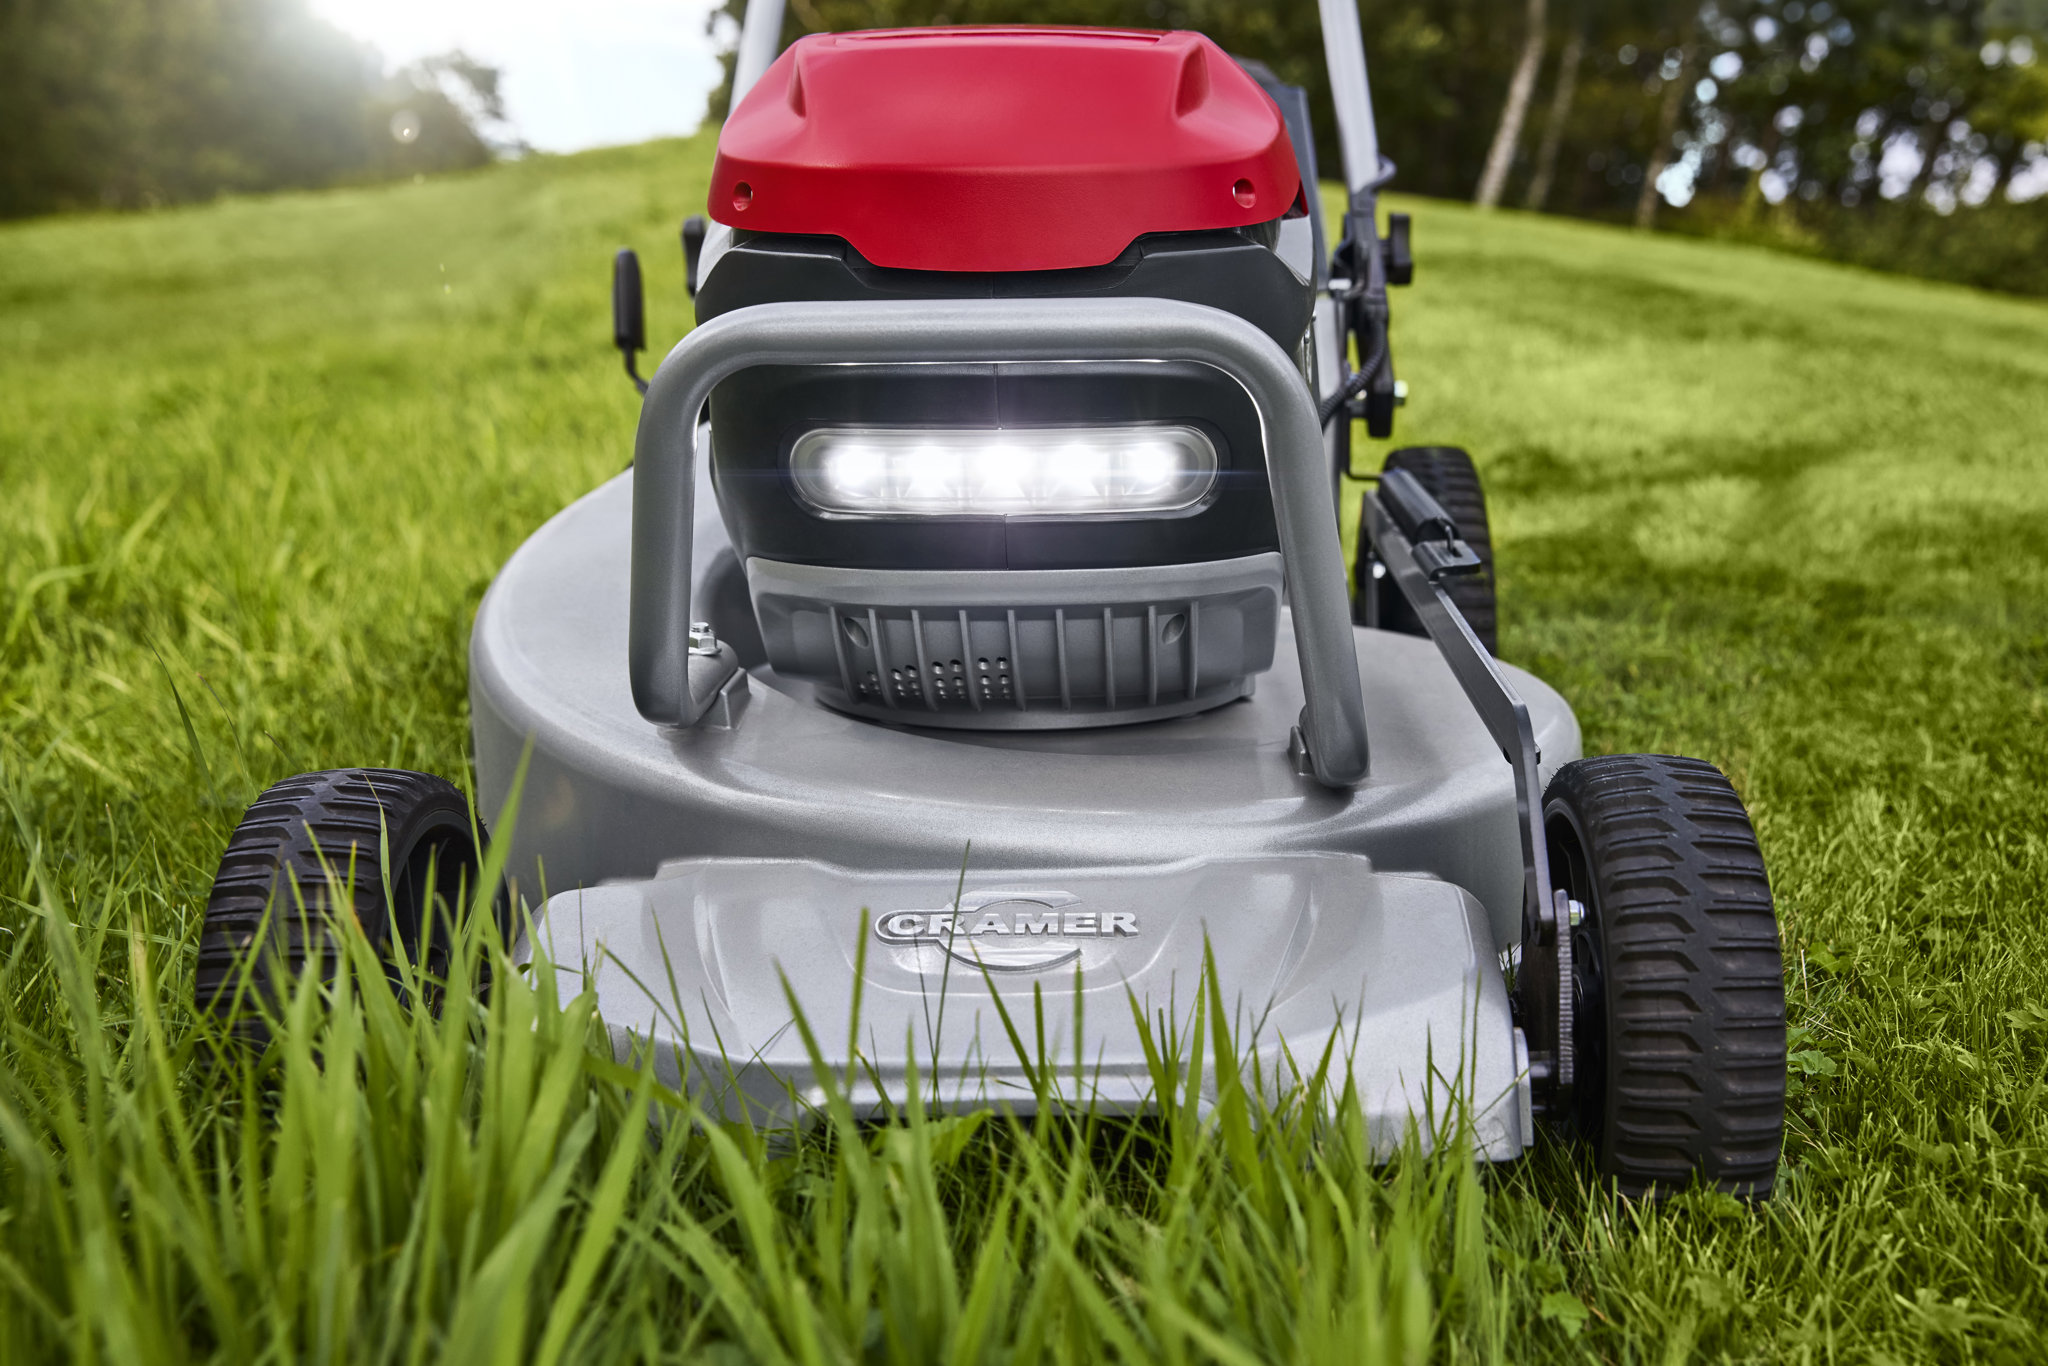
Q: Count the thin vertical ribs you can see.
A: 9